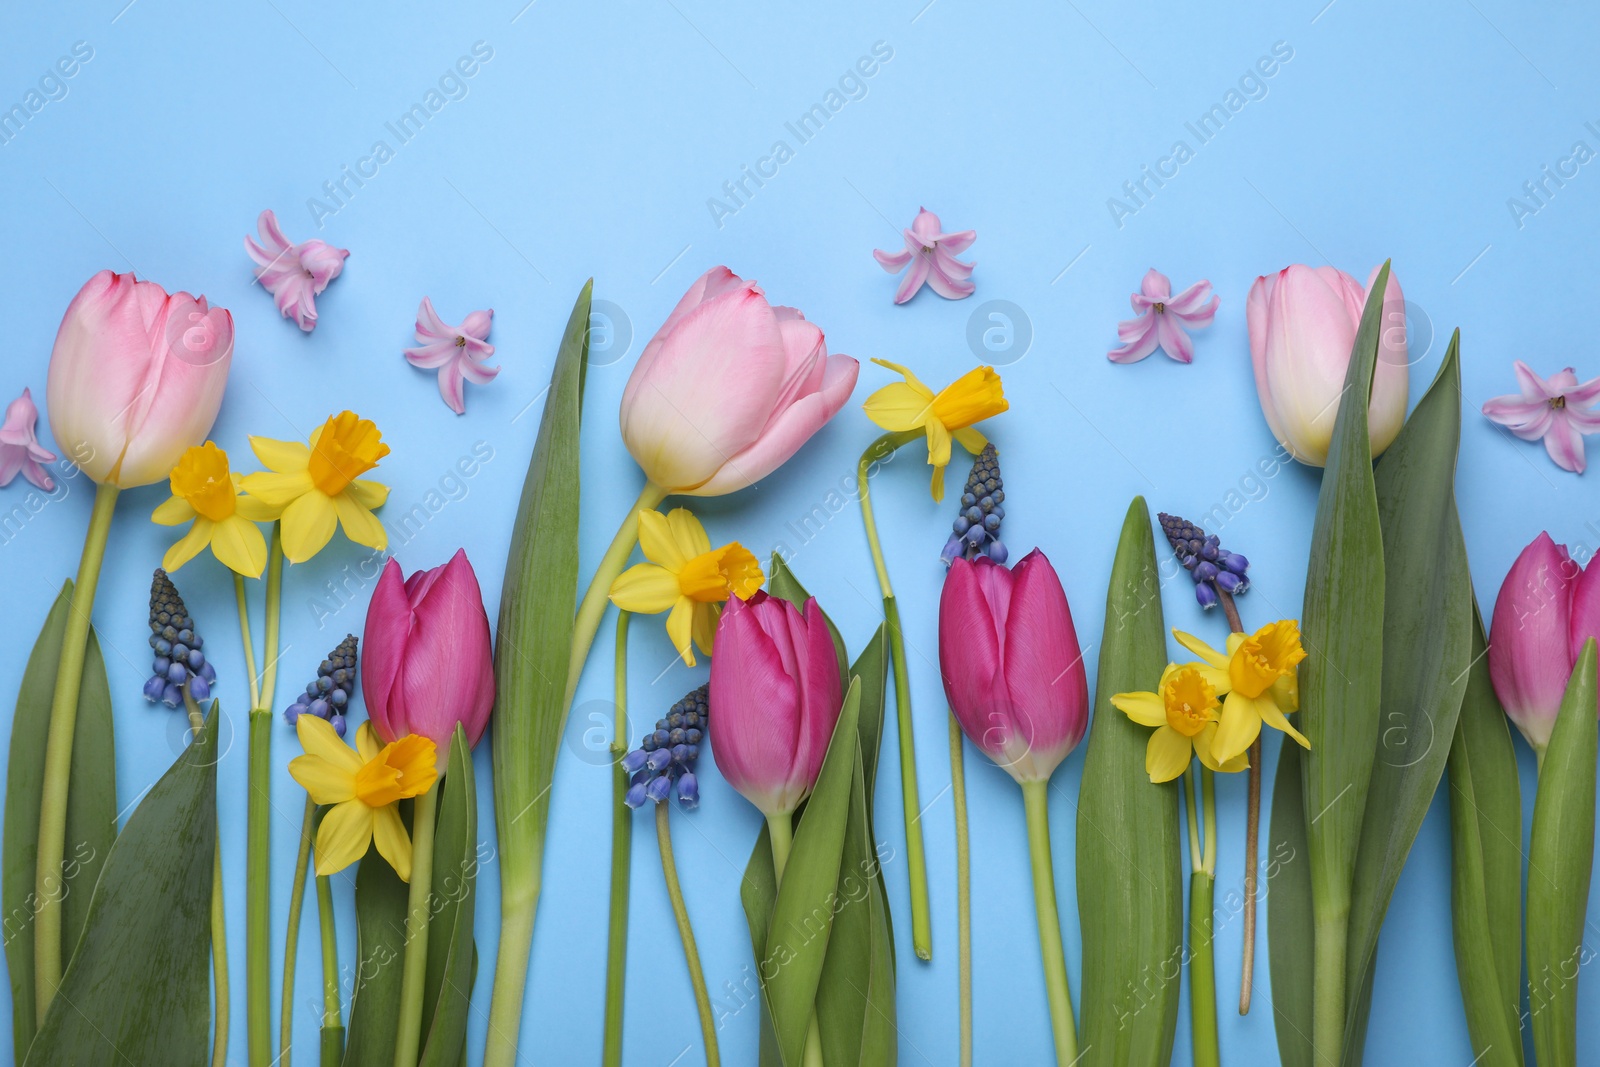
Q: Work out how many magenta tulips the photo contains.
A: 4